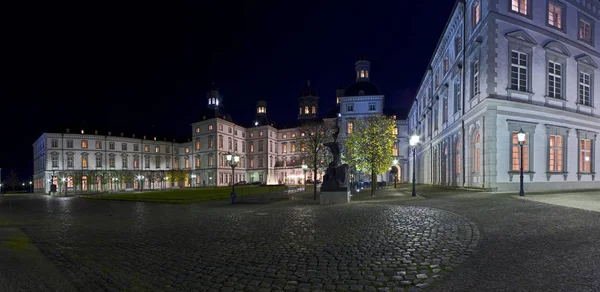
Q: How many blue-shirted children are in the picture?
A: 0